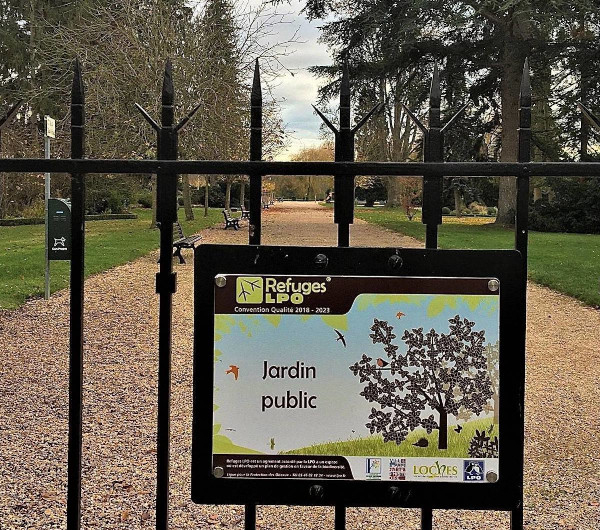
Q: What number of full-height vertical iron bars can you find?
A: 6